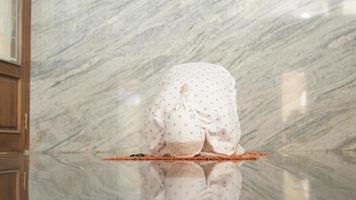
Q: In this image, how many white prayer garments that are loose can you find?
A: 1